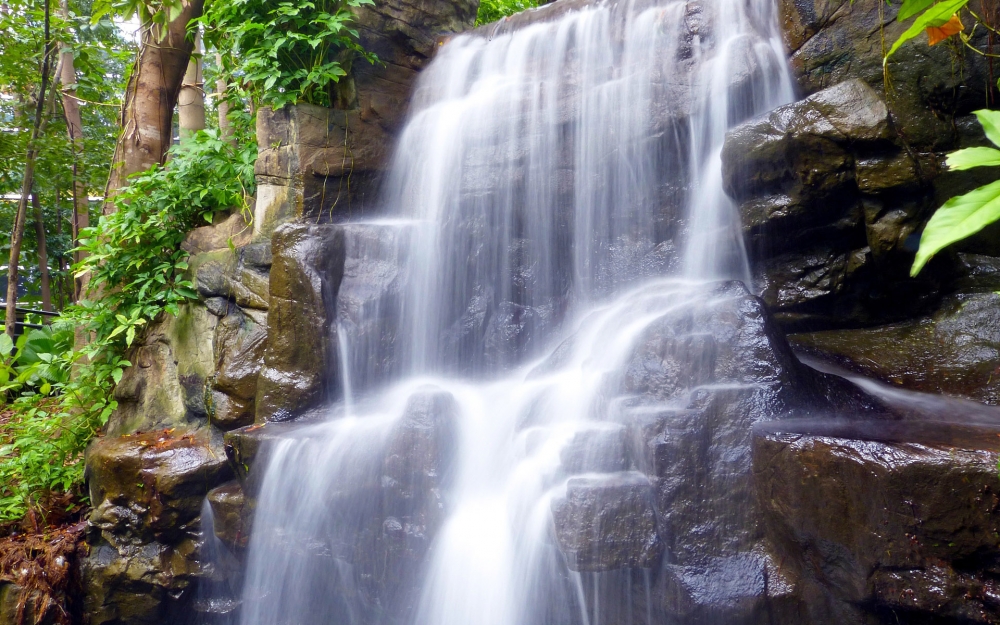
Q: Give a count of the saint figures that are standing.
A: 0